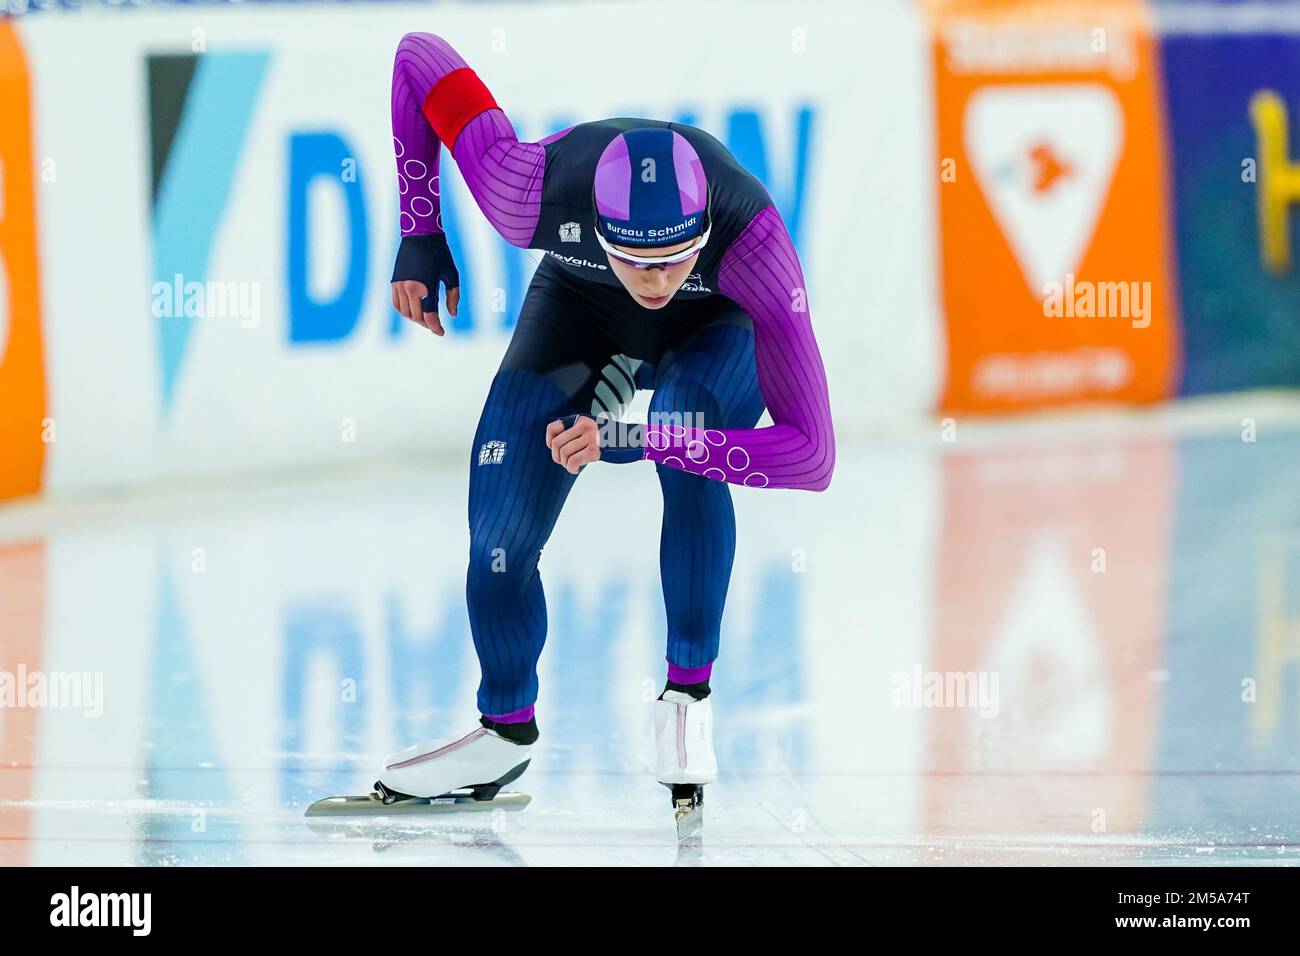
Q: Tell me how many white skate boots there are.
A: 2